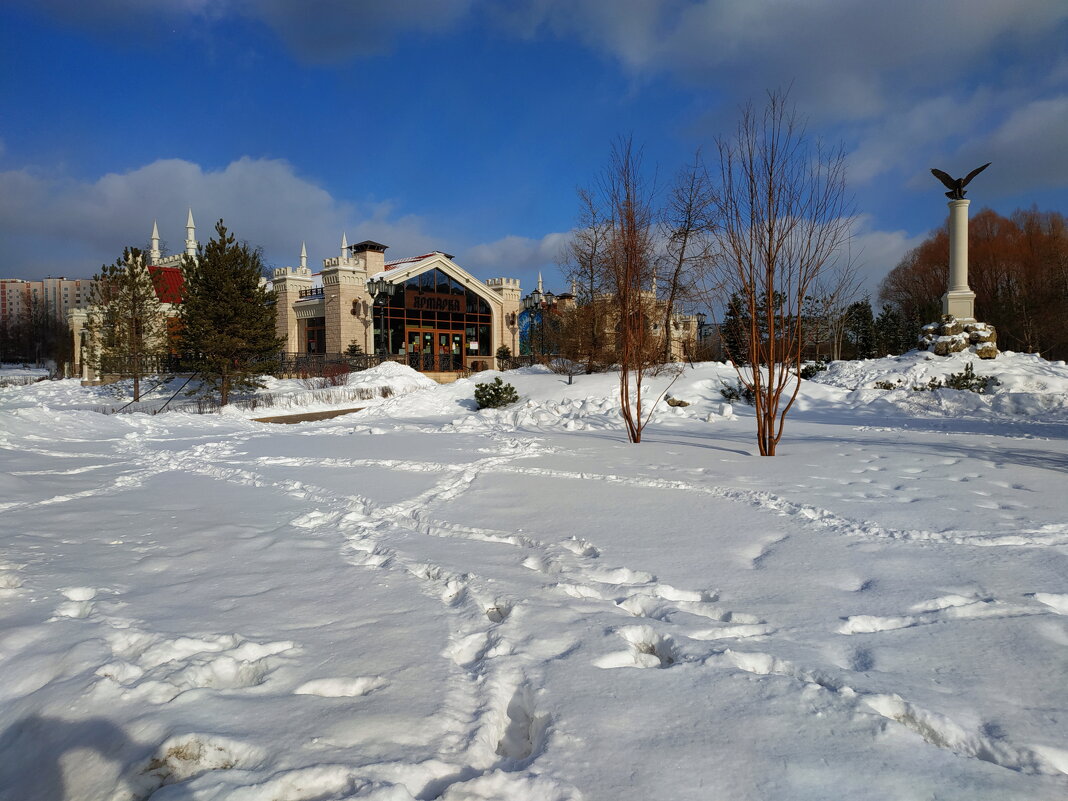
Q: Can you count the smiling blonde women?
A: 0